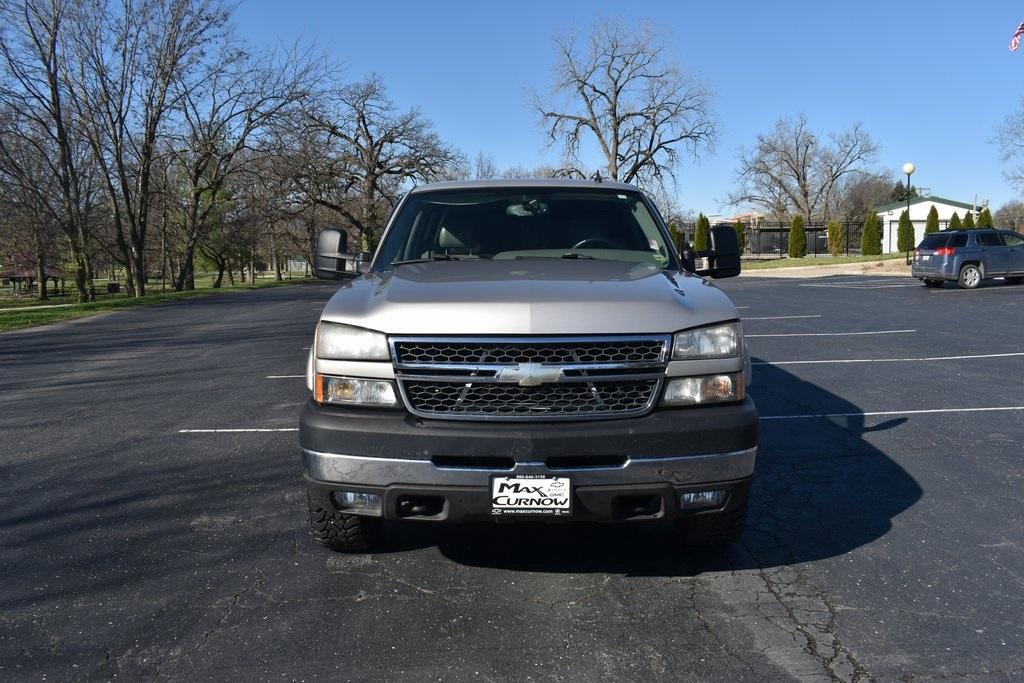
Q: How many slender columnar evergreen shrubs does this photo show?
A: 11